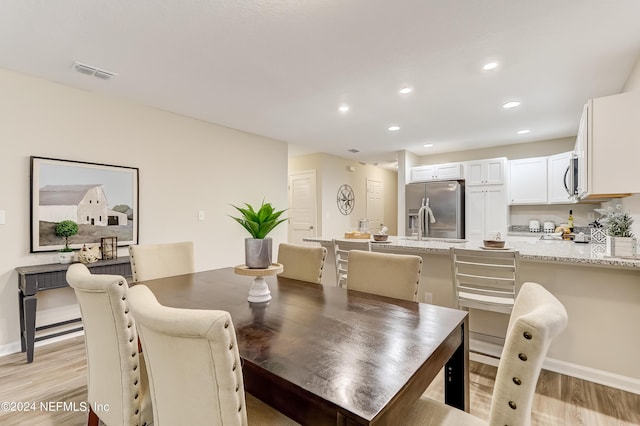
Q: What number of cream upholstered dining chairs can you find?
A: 6